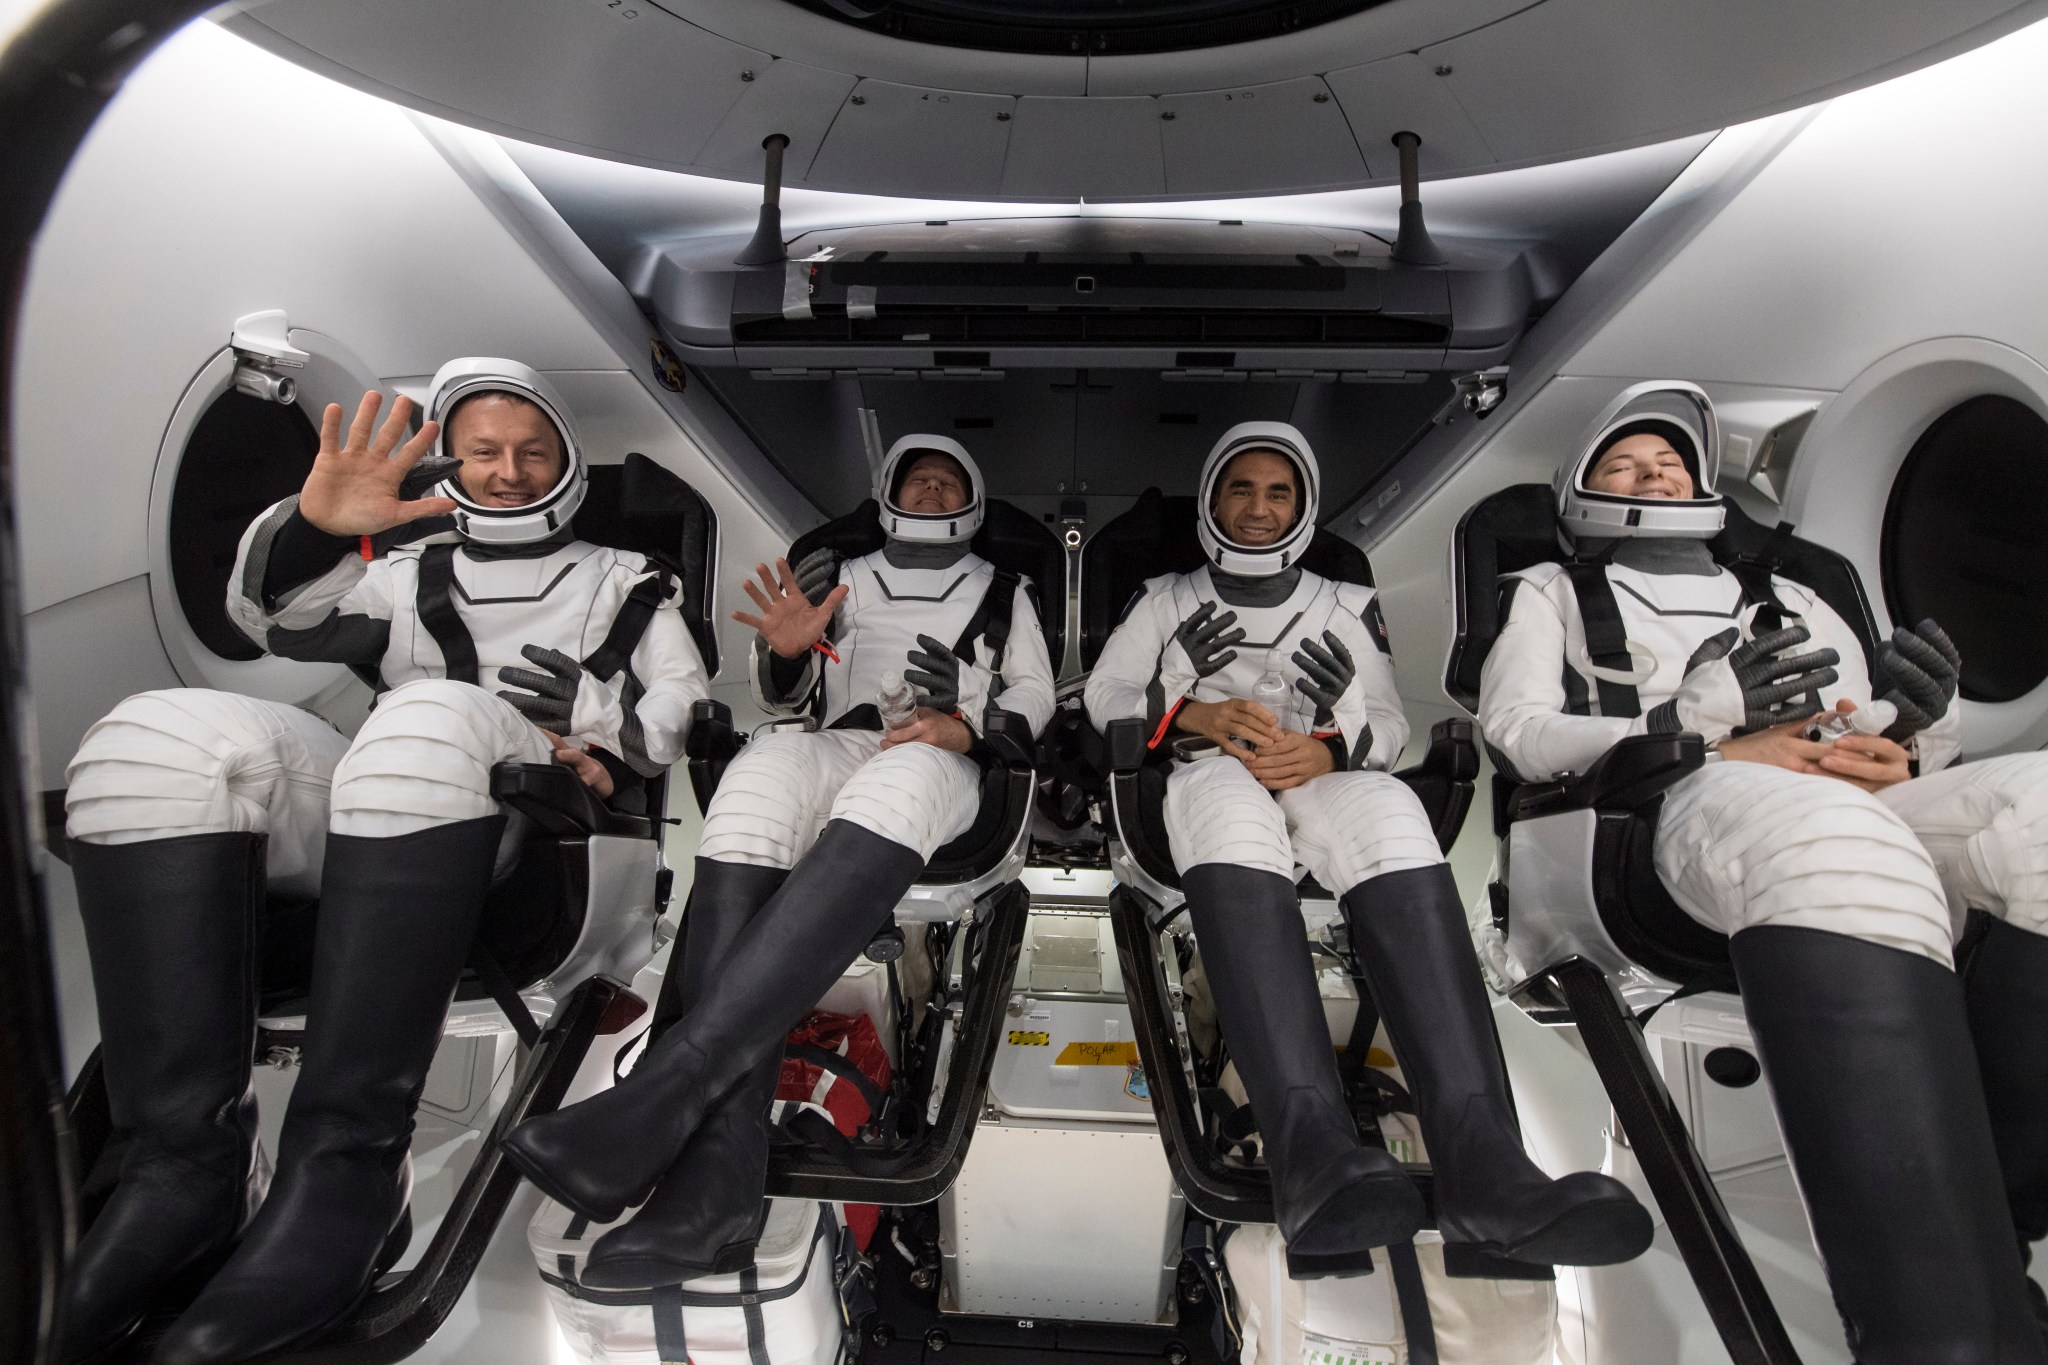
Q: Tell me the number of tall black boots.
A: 8